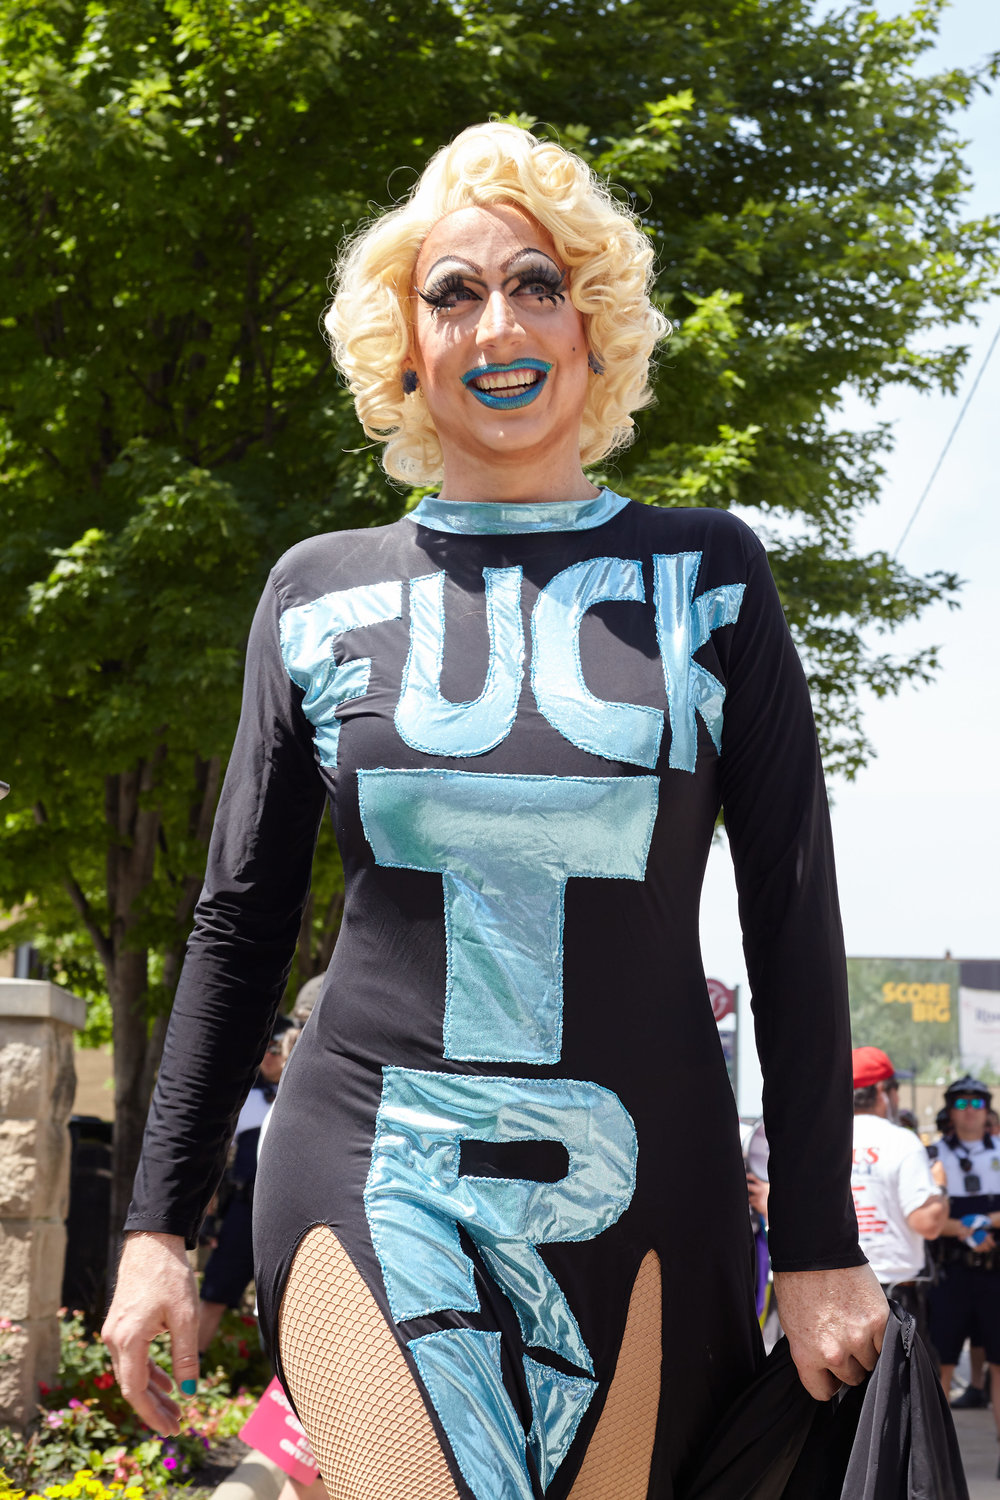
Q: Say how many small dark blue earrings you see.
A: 2